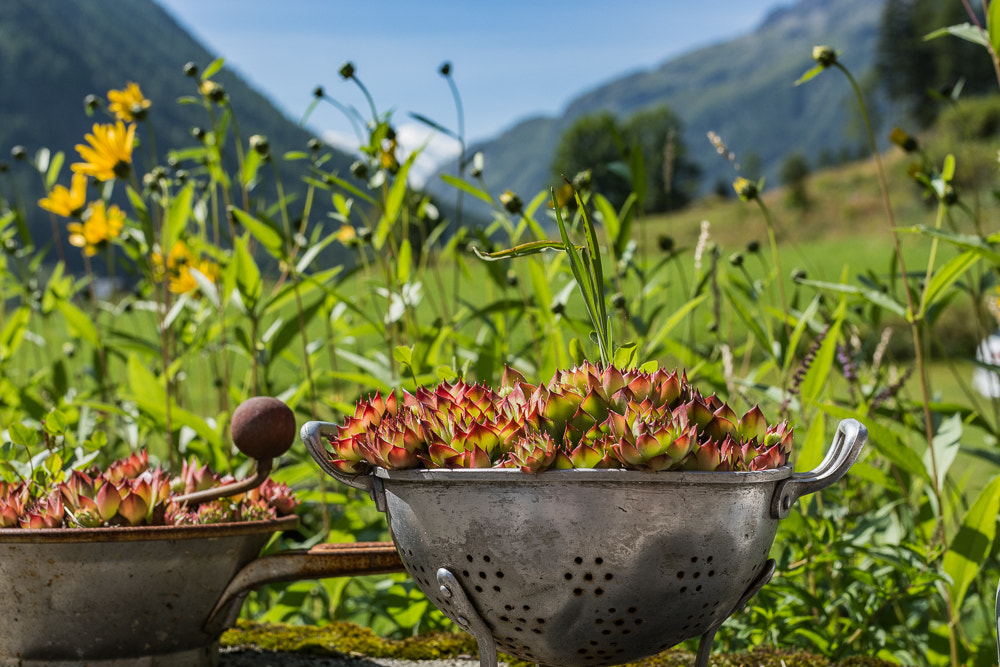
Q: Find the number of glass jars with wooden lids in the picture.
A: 0